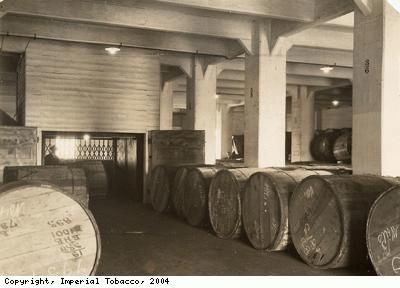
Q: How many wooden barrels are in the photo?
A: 12